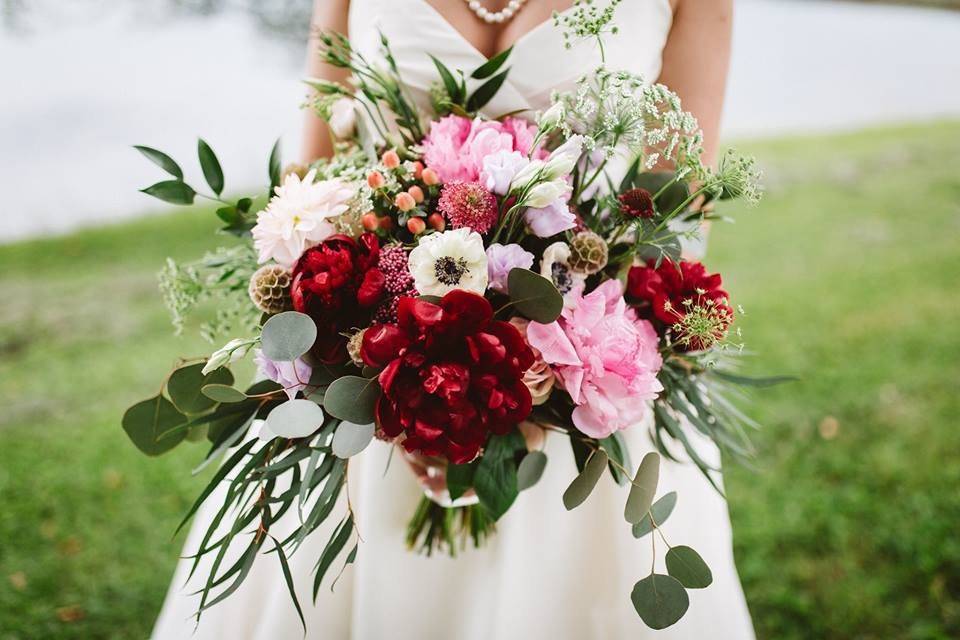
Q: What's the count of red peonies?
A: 3